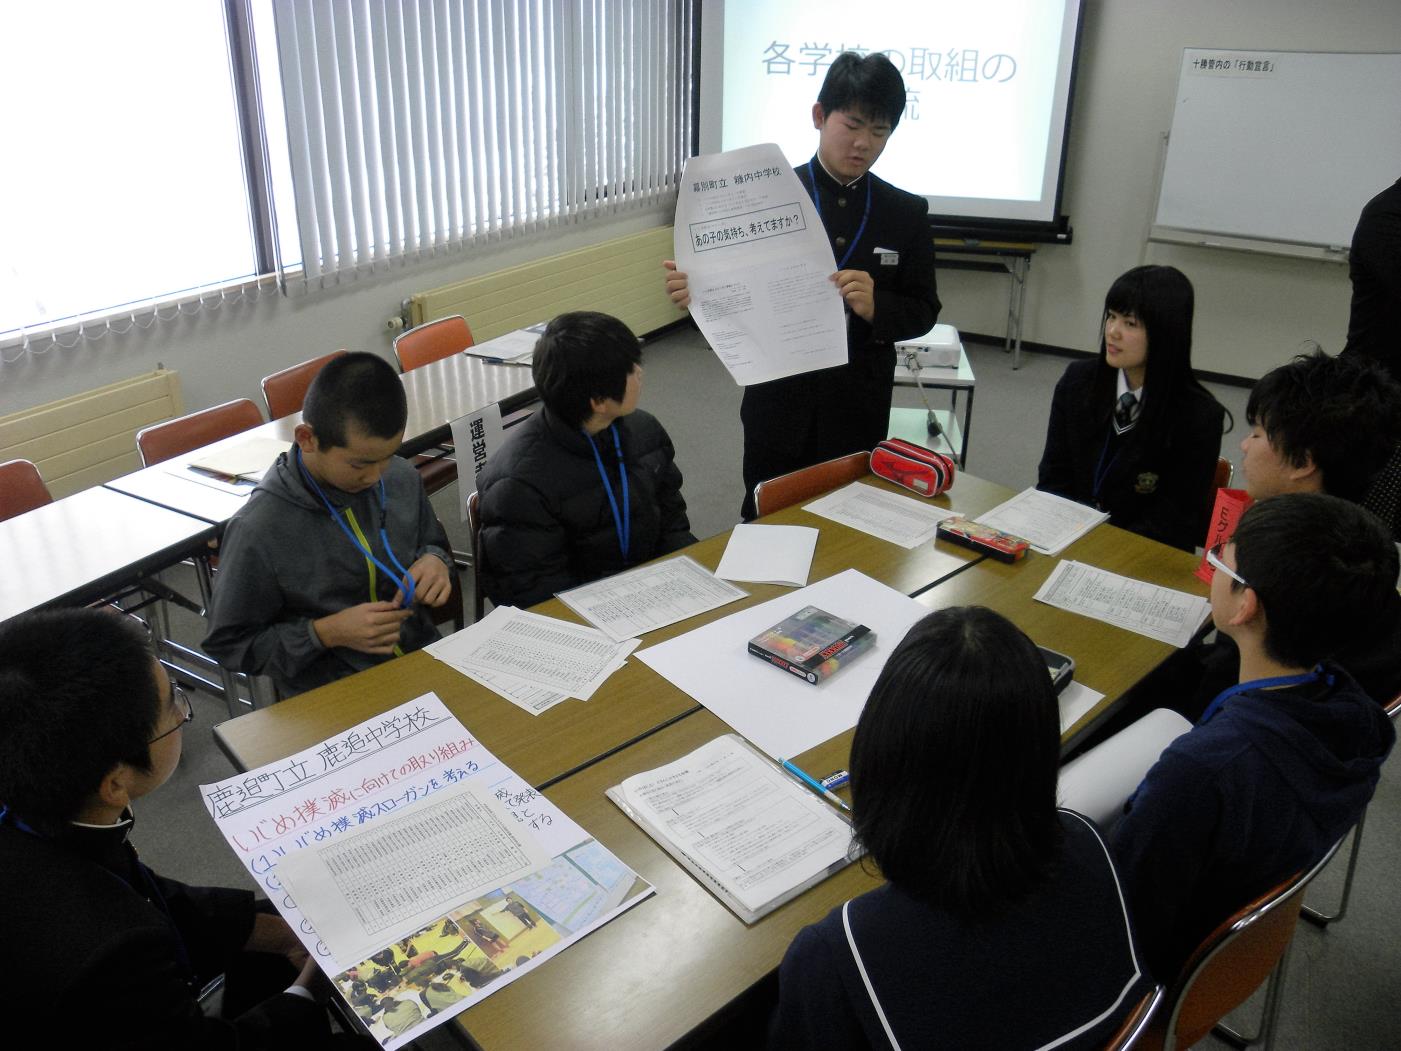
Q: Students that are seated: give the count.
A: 7